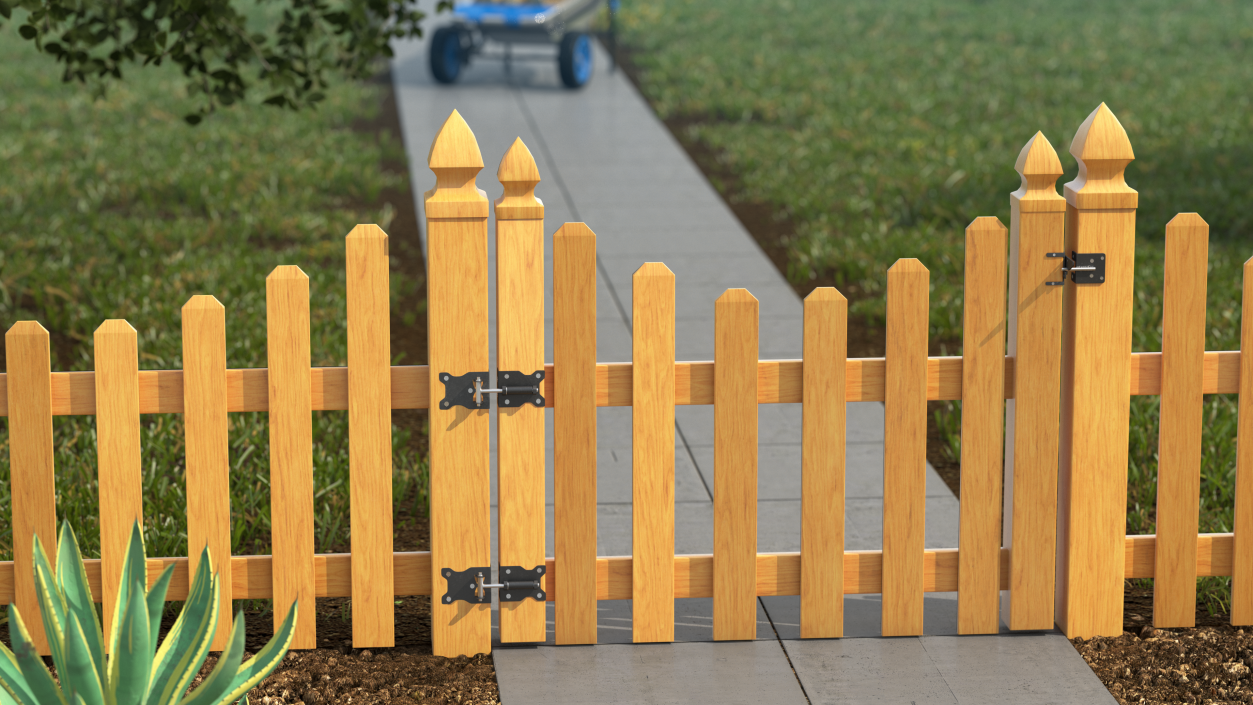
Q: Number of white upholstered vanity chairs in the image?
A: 0